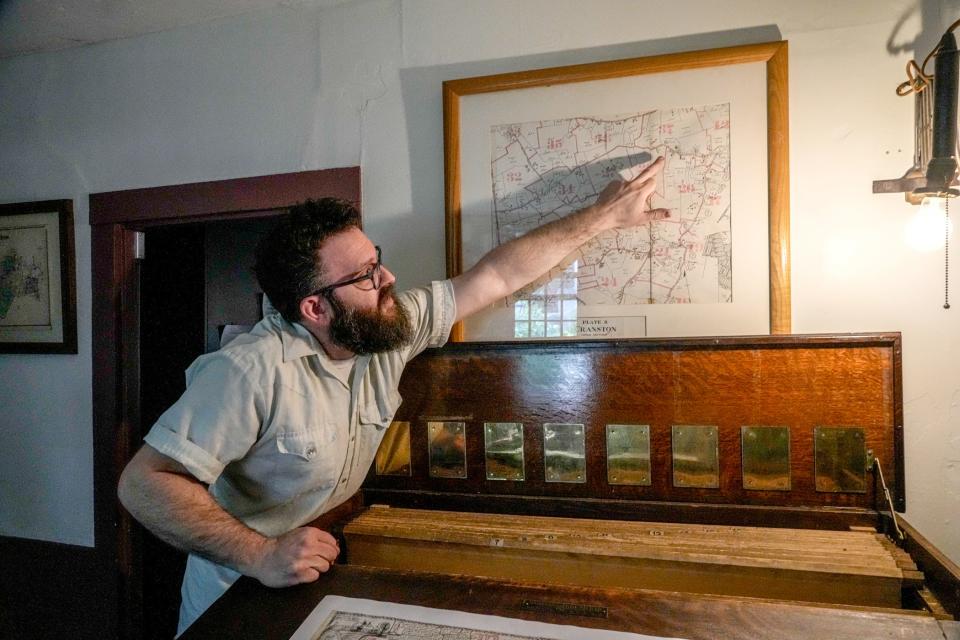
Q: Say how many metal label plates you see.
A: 8